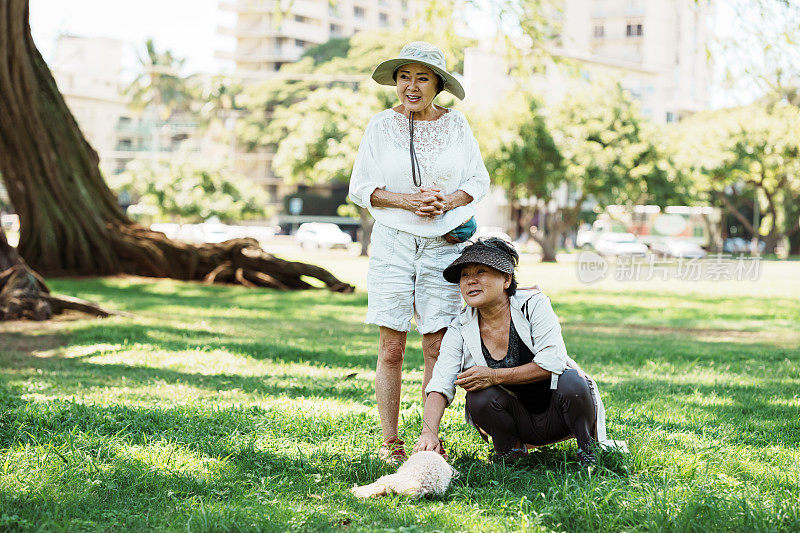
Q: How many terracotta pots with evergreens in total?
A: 0